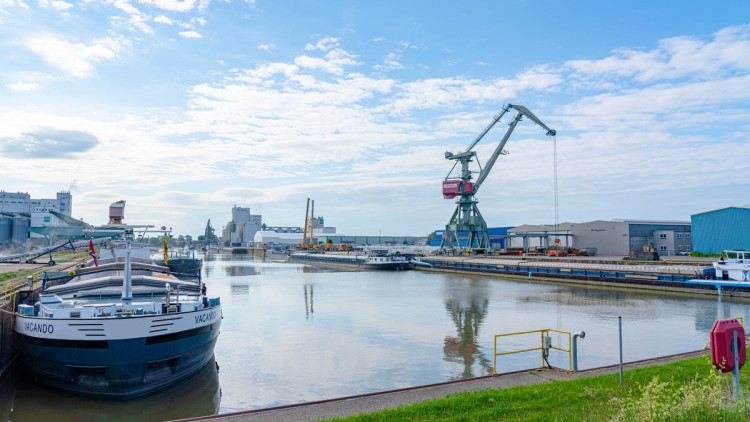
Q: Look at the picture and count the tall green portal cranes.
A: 1